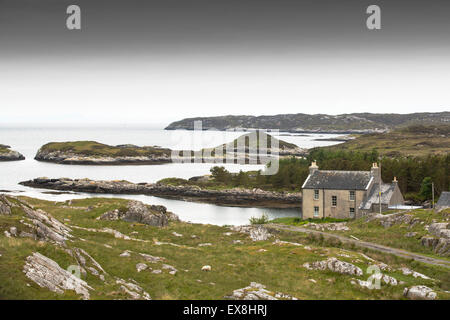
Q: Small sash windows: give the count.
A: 5